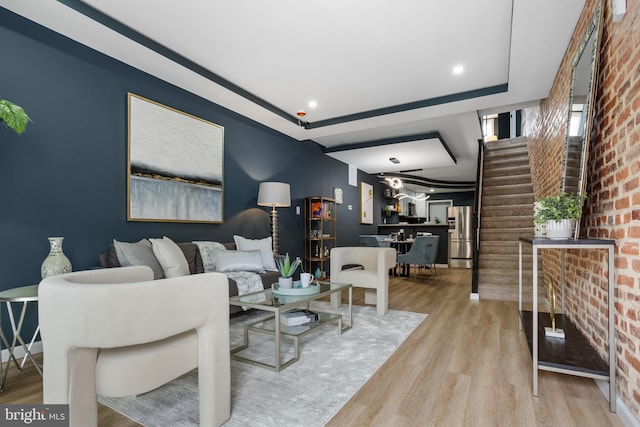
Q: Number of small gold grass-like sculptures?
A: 1